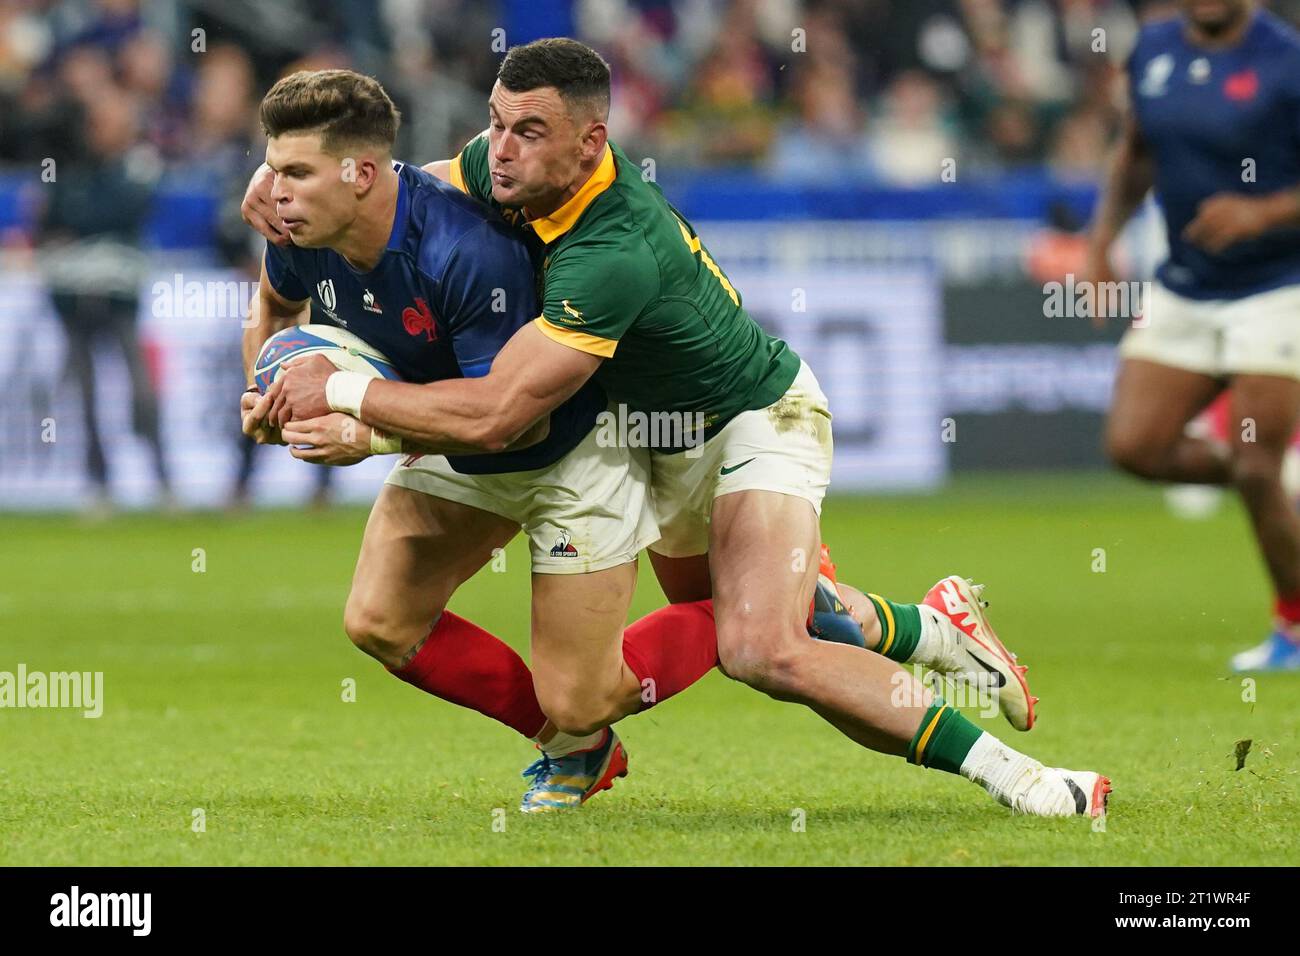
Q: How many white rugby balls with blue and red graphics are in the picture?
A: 1